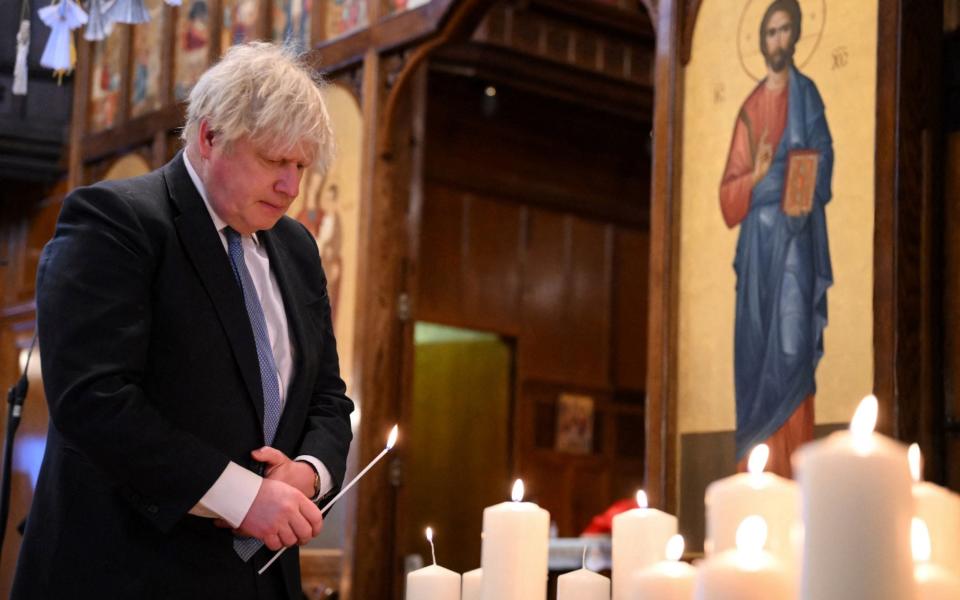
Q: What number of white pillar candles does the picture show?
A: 11